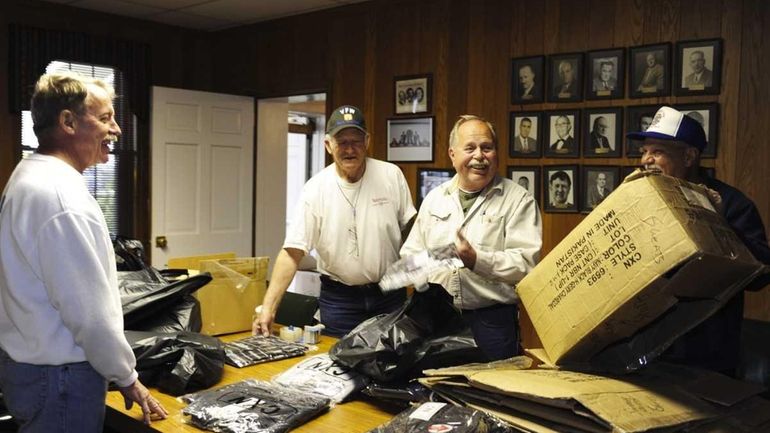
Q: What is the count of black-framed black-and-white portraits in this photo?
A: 13